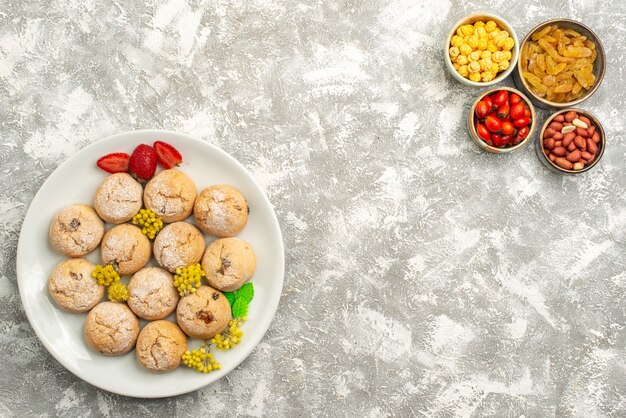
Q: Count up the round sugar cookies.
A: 12